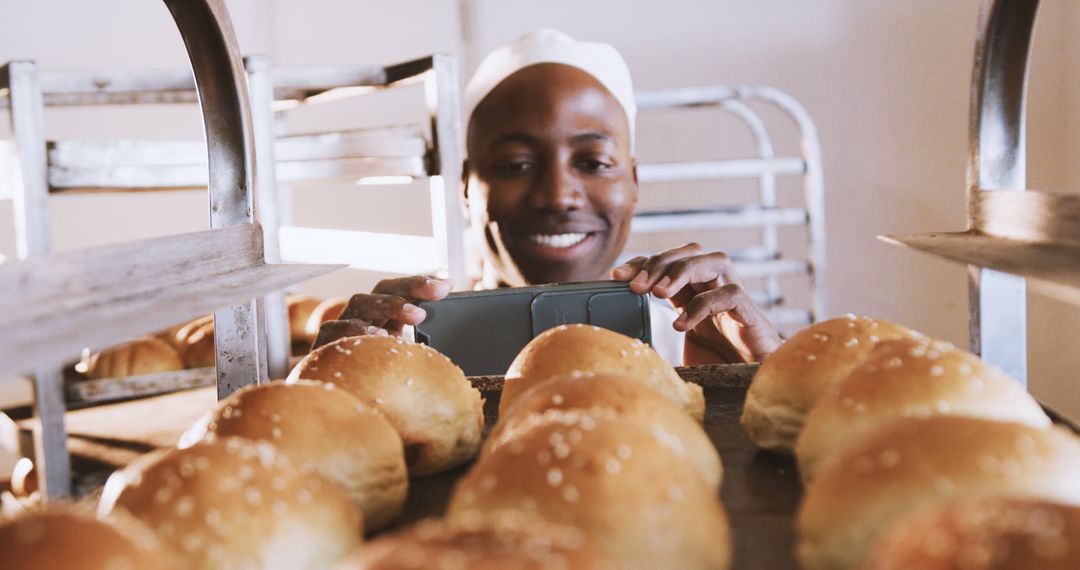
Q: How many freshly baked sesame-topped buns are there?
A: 12